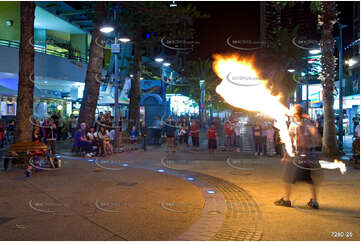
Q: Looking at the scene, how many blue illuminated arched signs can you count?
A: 1